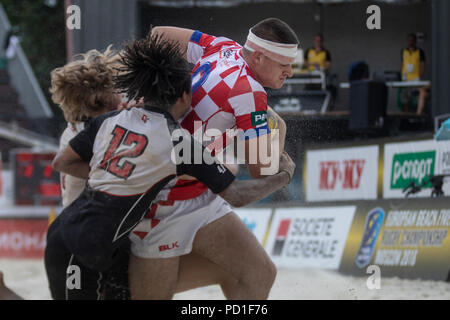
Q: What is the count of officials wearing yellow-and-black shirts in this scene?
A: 2